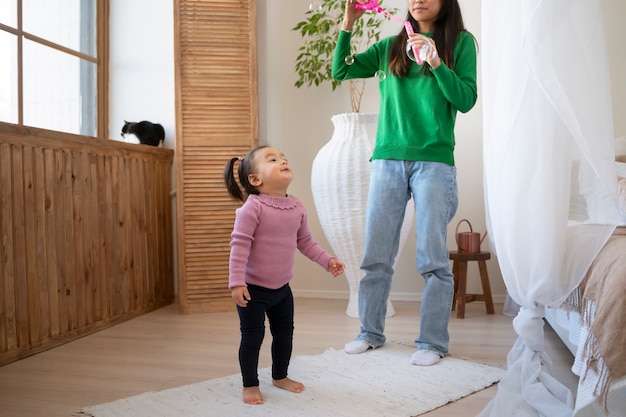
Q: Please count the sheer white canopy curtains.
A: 1